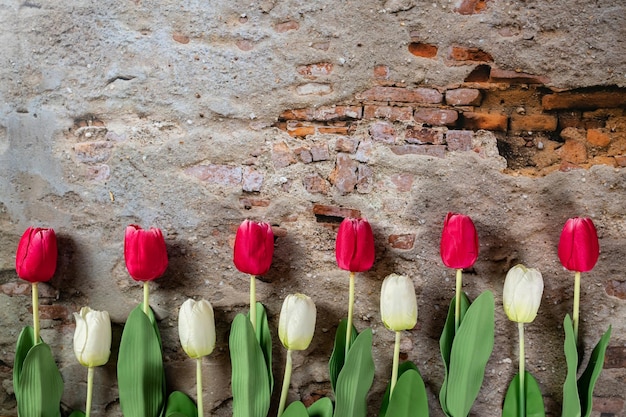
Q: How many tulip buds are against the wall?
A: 11